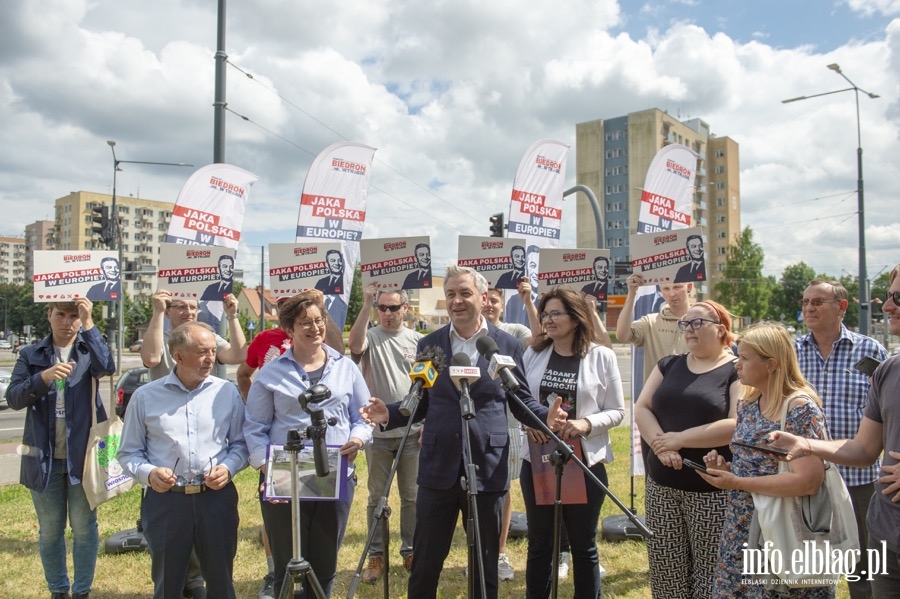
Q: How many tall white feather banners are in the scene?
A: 4